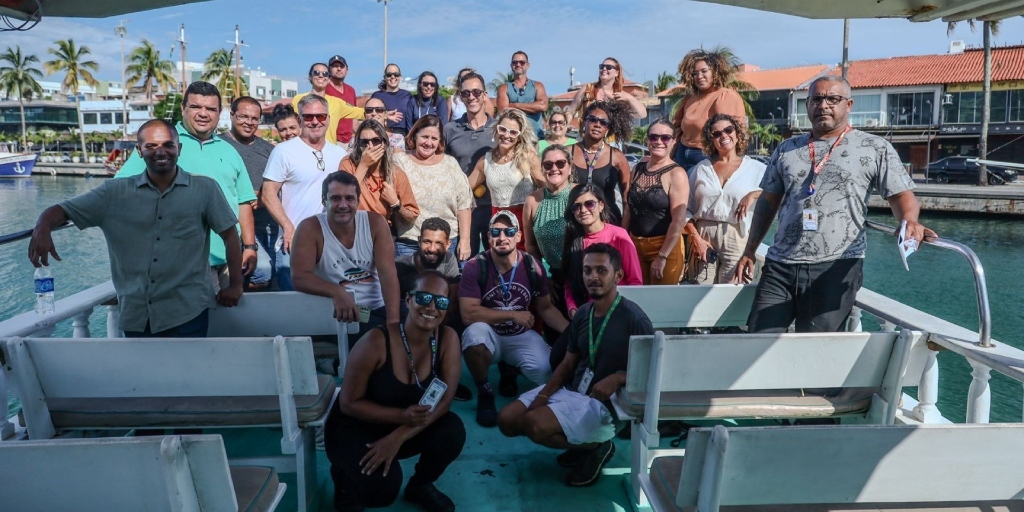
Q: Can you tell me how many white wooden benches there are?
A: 6